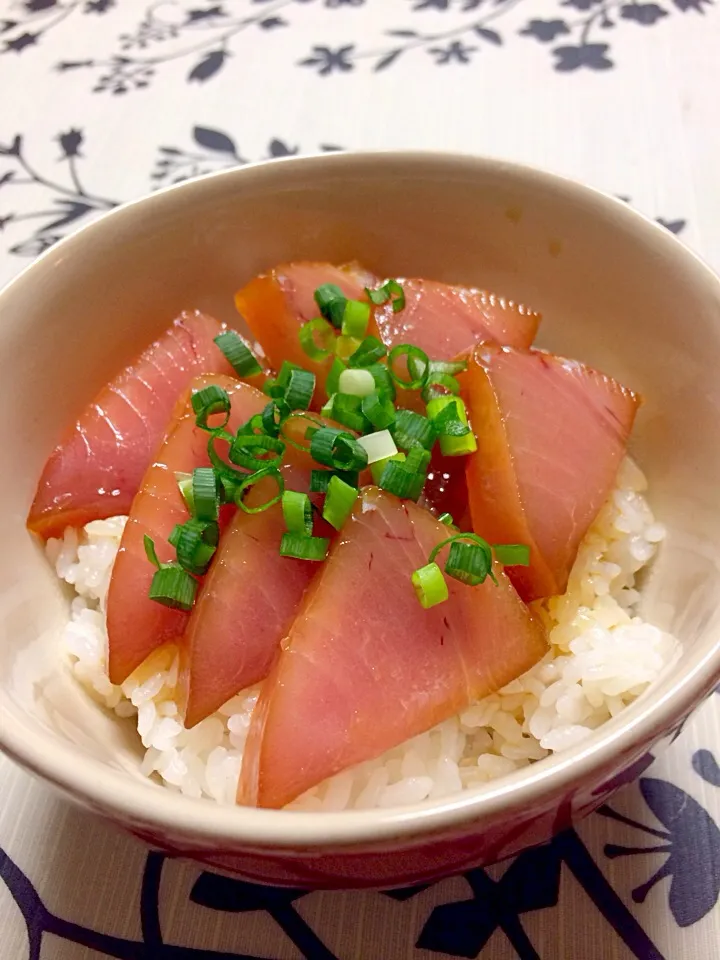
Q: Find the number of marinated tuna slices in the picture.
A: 7